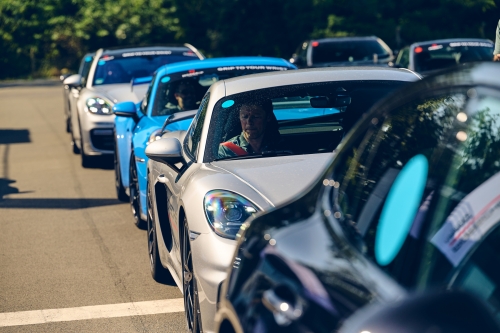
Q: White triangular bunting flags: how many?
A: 0